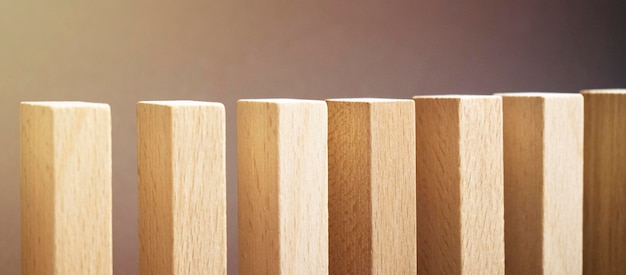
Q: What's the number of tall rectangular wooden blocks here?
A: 7